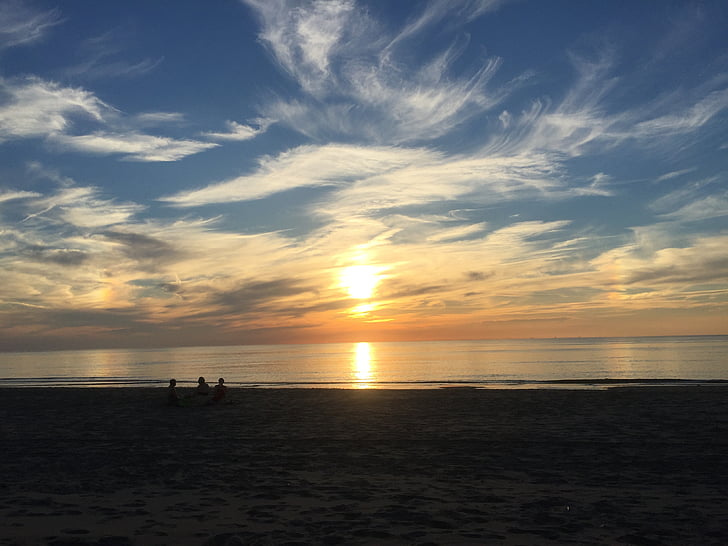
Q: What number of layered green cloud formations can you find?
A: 0